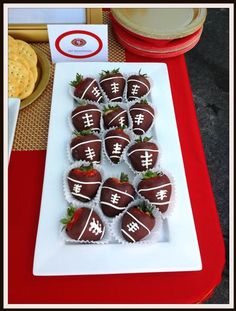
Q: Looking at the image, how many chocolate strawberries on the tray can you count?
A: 14